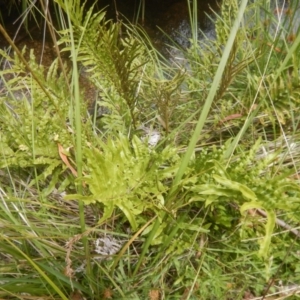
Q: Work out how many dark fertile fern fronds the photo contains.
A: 3